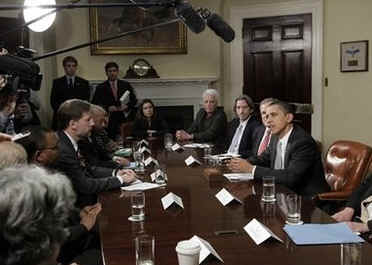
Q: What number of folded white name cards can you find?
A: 10